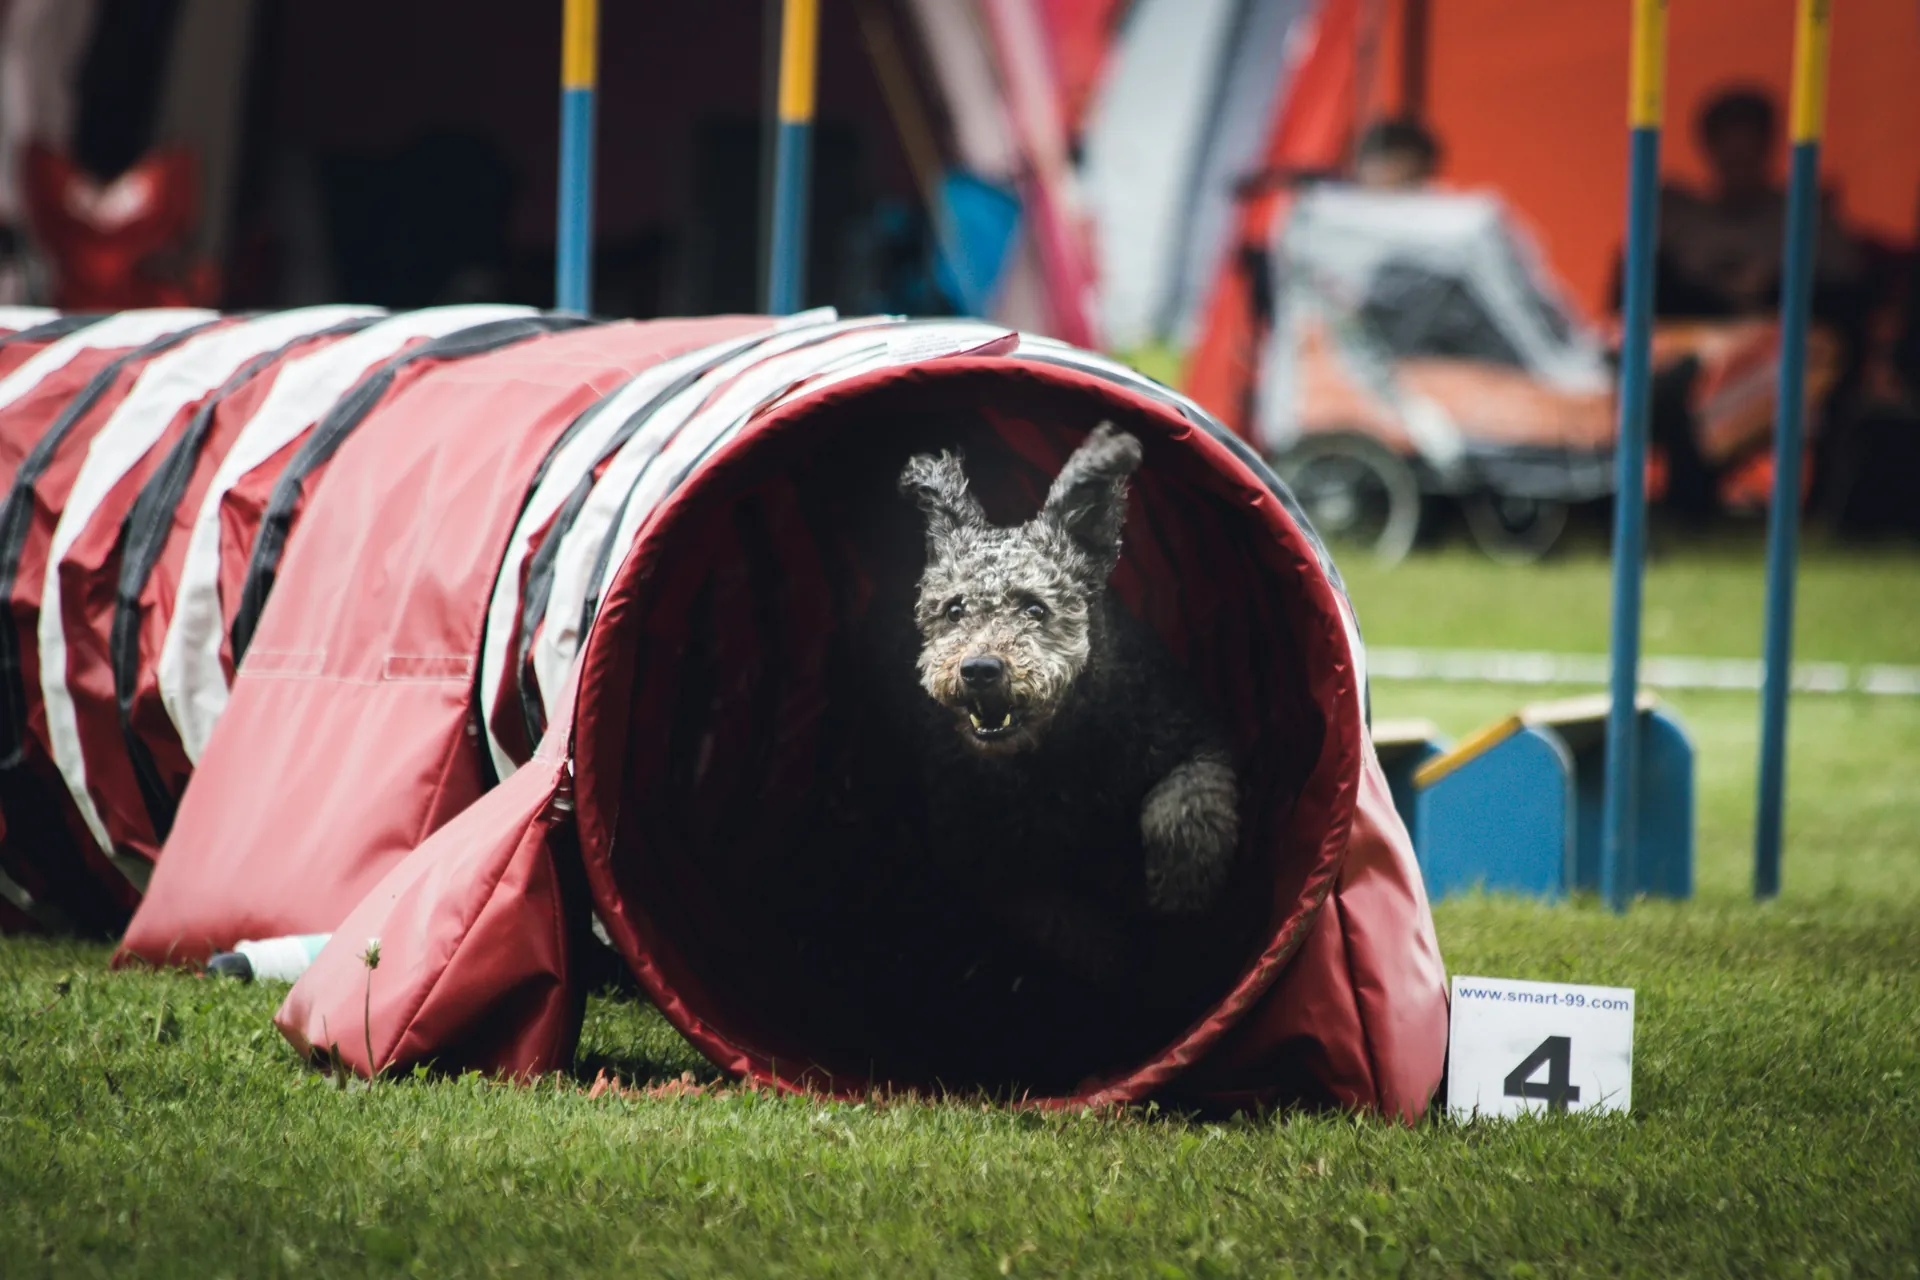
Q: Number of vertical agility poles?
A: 4